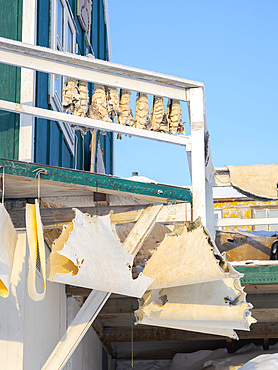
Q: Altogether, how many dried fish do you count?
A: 8